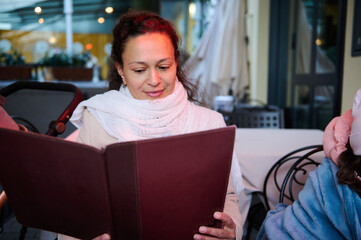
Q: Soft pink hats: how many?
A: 1